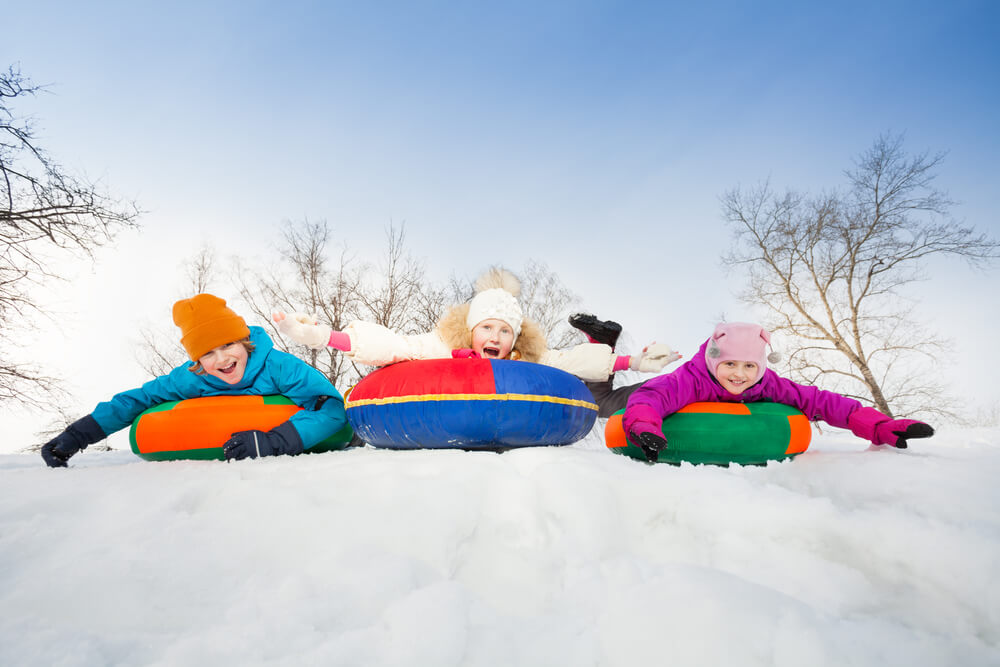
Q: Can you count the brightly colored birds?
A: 0